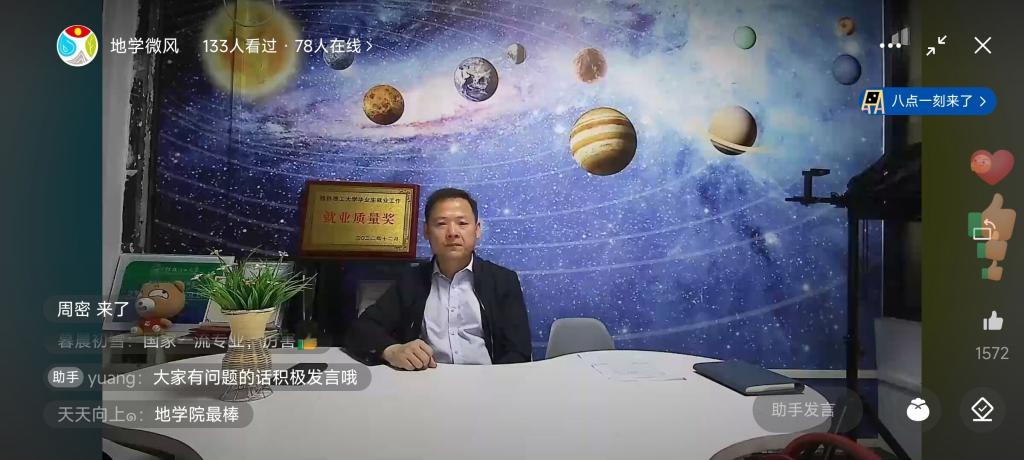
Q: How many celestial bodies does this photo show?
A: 11